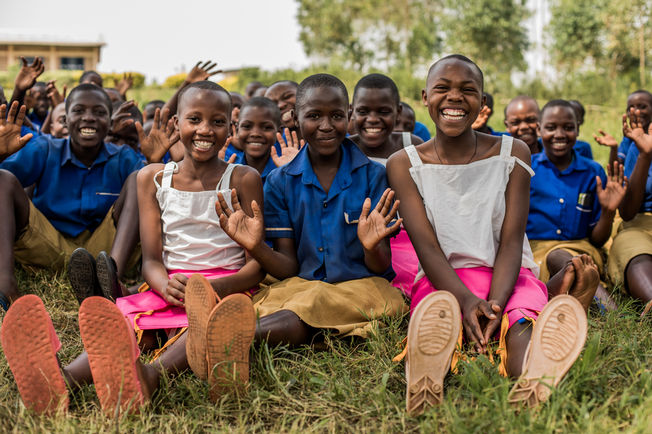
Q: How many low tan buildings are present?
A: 1